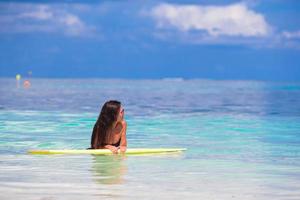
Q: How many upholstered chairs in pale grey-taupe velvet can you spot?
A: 0